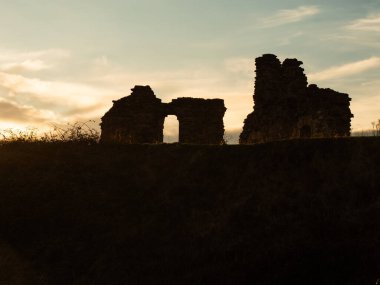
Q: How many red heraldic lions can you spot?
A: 0